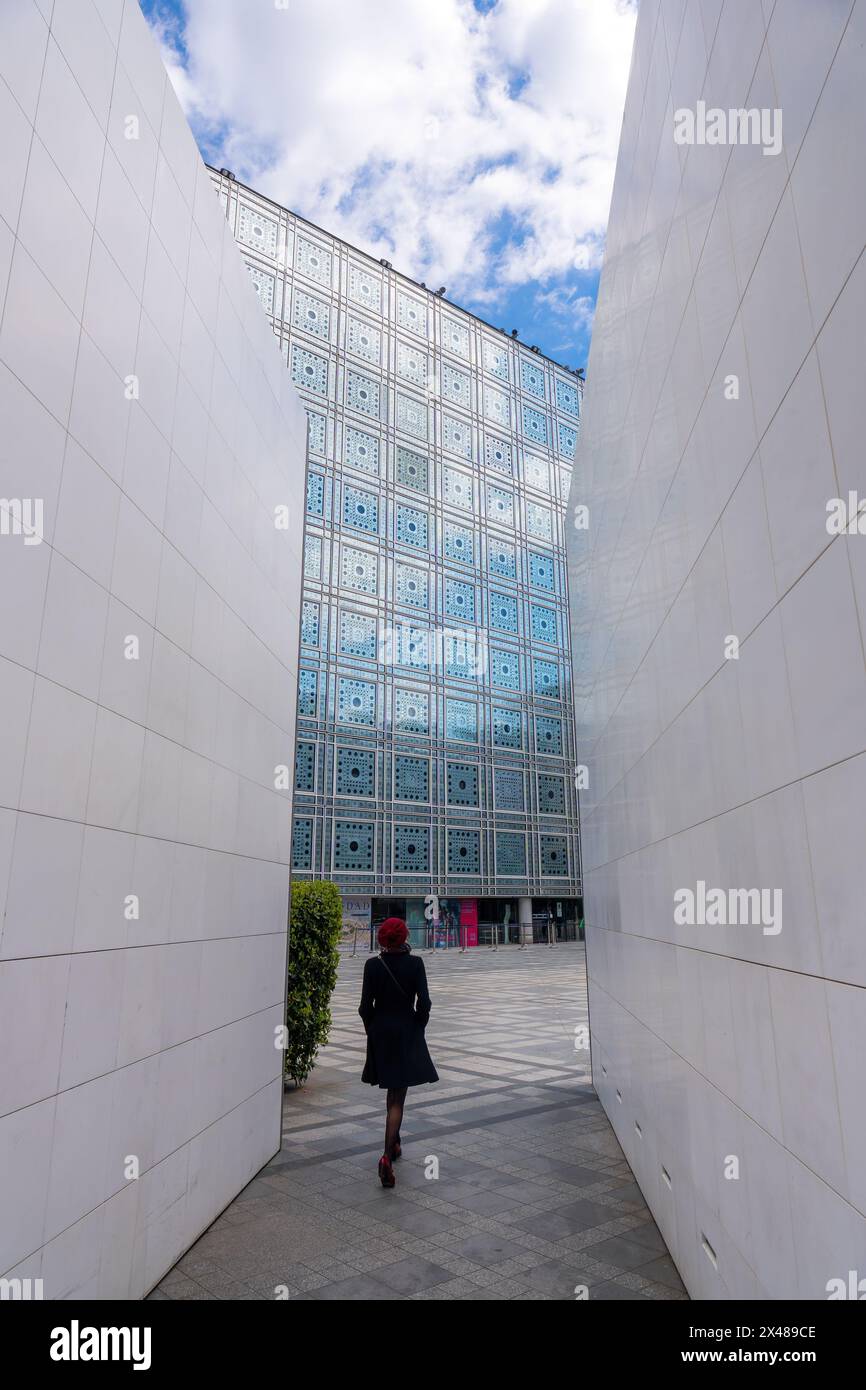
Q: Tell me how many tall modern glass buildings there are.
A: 1